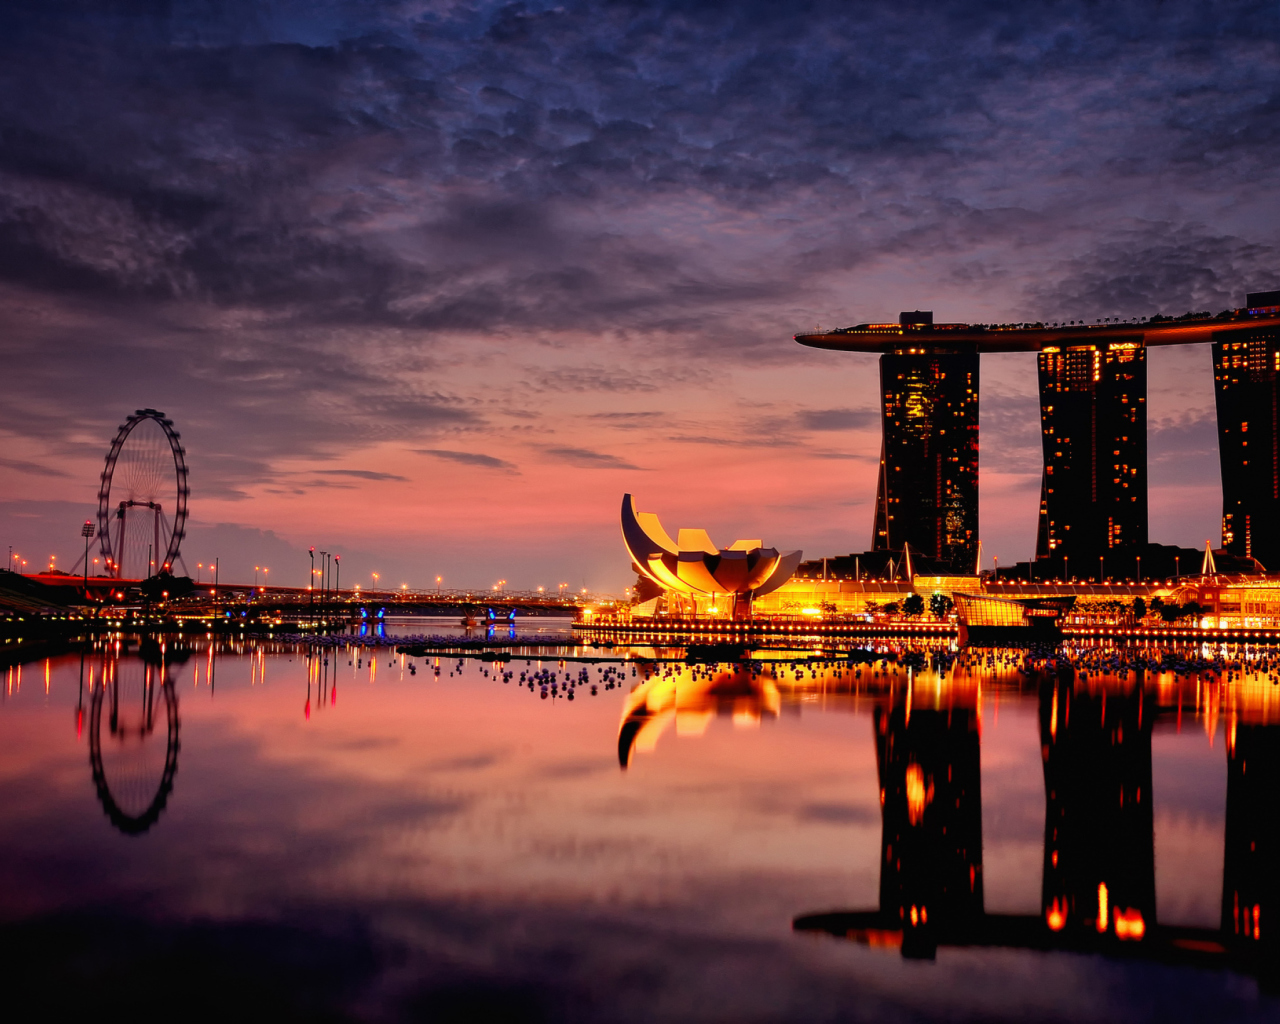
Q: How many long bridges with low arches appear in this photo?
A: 1